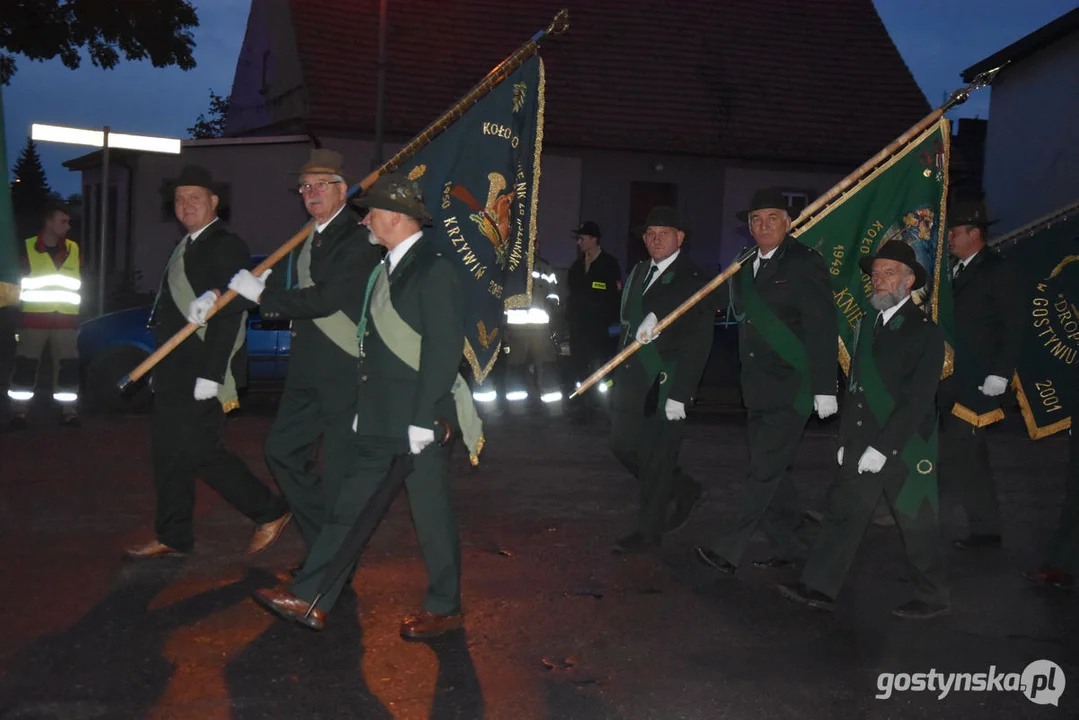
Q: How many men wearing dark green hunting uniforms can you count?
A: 7